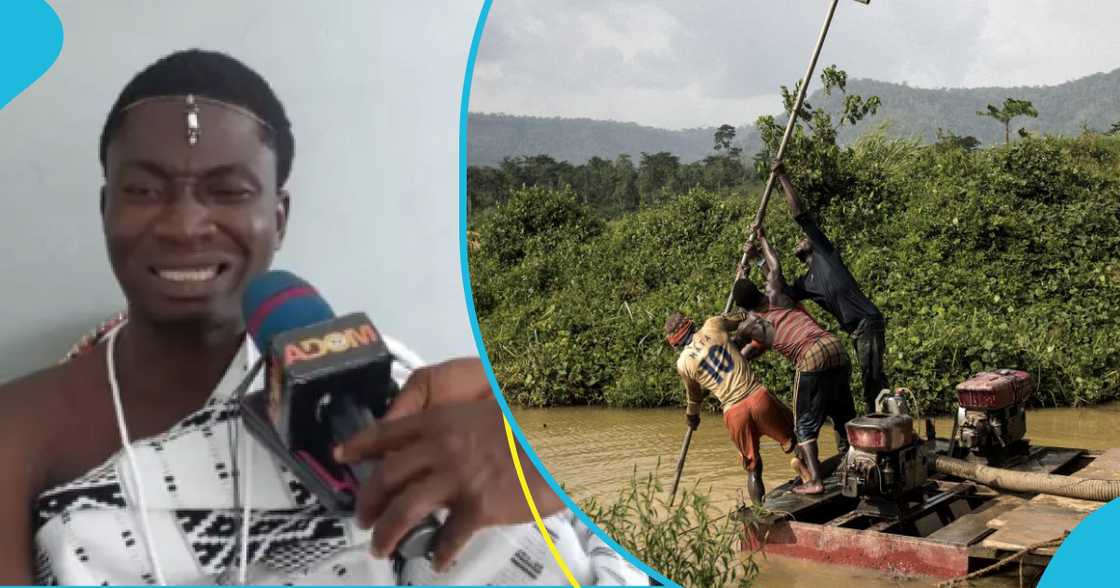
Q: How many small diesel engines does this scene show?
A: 2